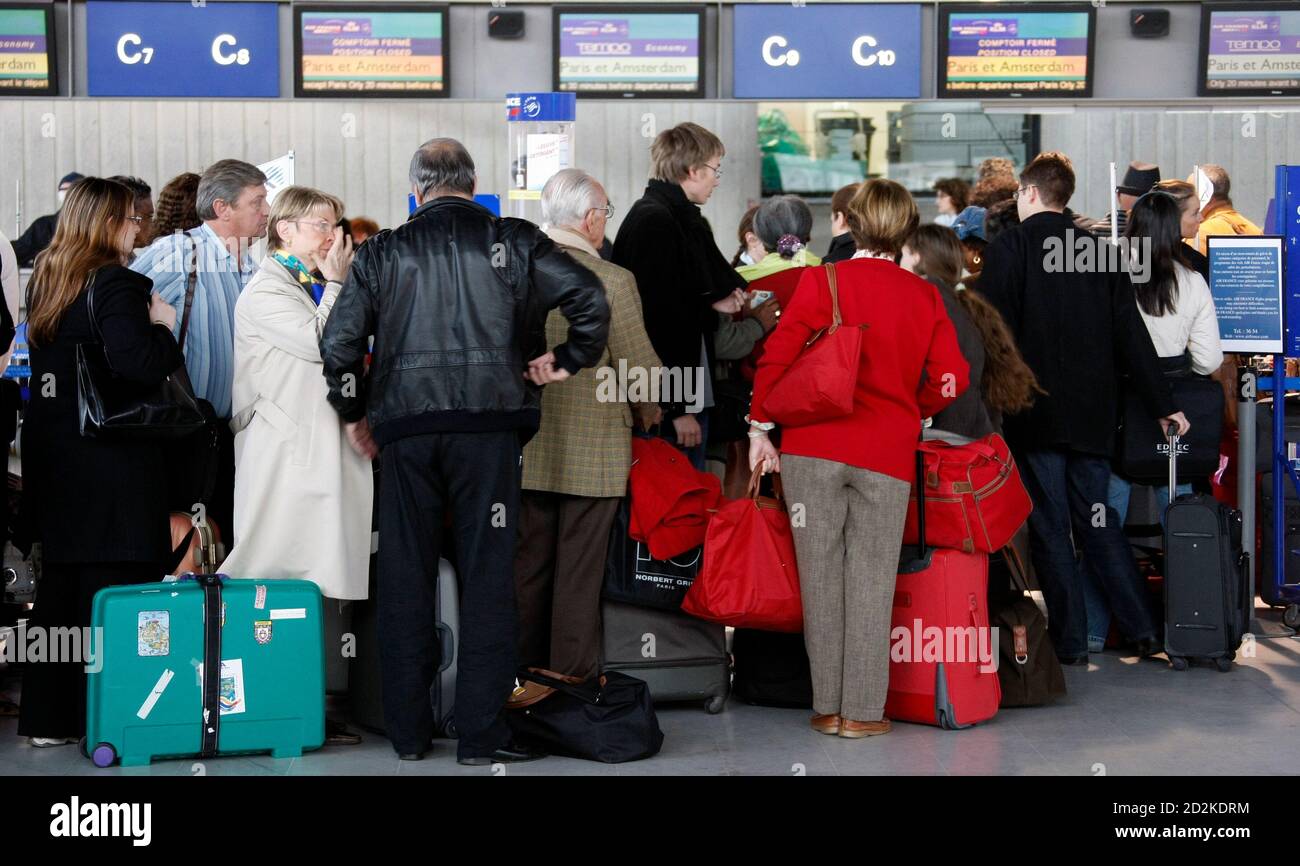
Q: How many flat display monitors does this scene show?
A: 5